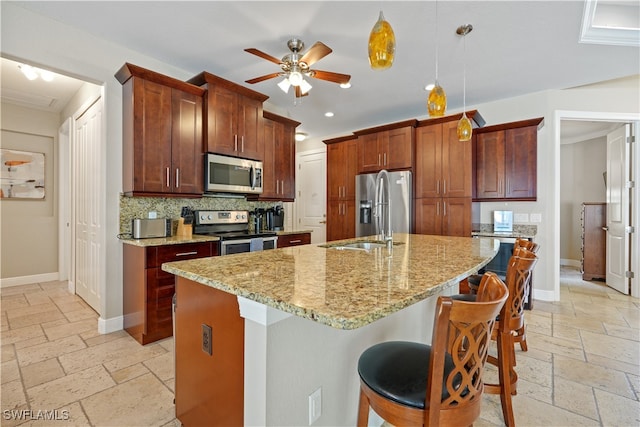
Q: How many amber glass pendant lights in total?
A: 3